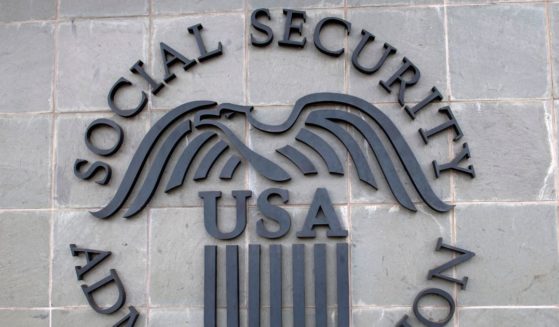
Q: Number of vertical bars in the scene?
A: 7